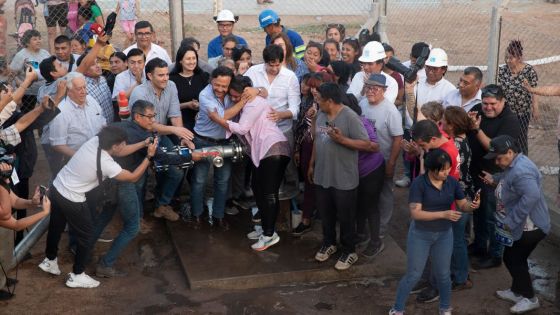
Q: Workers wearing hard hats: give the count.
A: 4